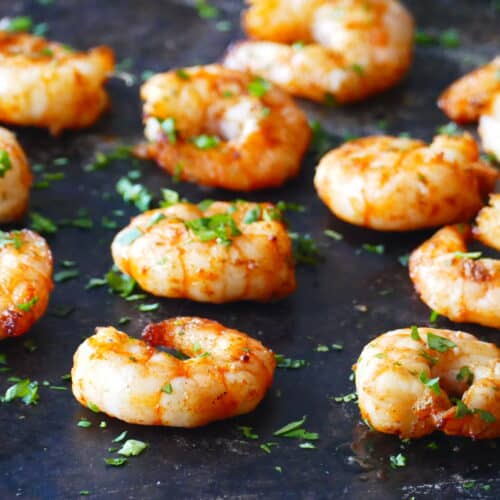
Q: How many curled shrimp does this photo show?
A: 11